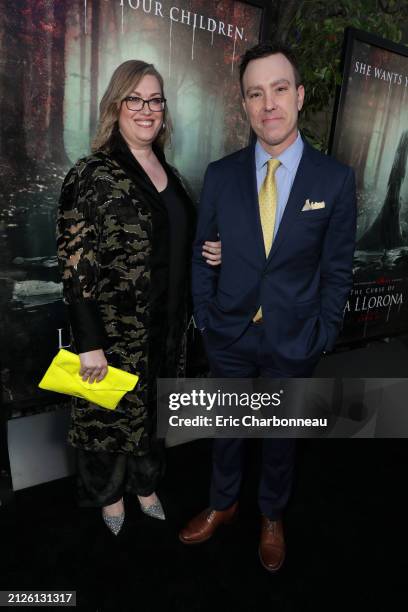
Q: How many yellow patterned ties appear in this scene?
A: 1